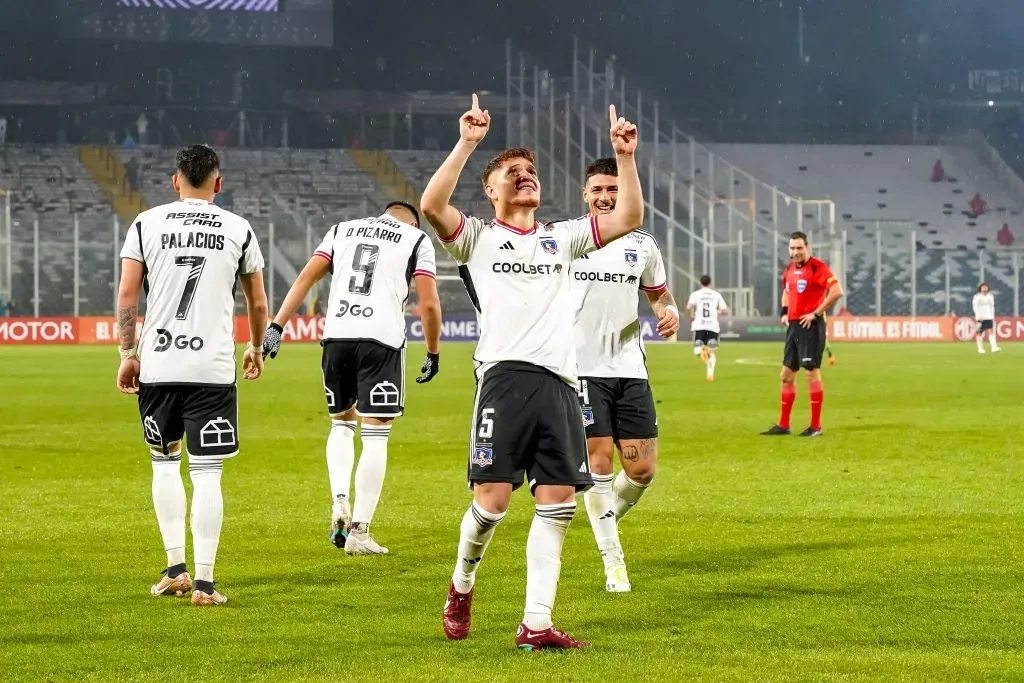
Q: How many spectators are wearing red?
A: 3